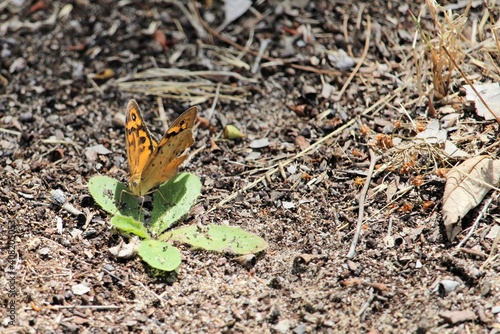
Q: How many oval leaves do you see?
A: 5